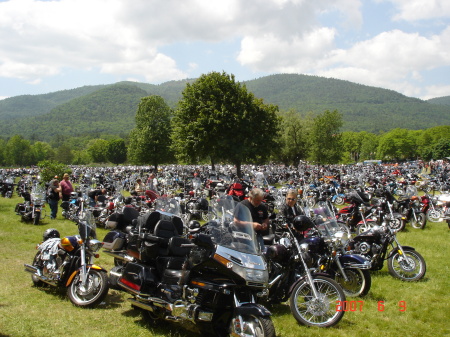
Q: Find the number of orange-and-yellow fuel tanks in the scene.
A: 1